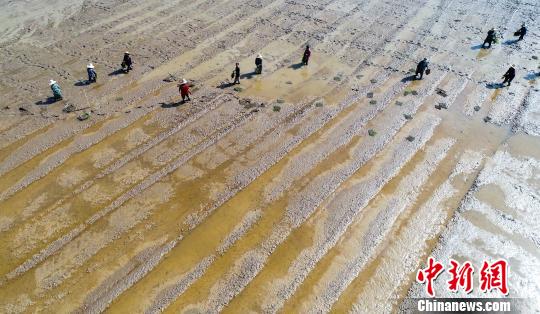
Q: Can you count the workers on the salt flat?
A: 11